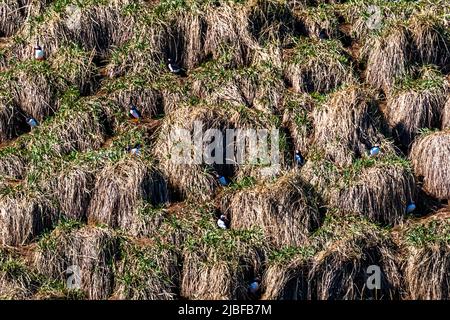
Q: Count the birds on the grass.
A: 11